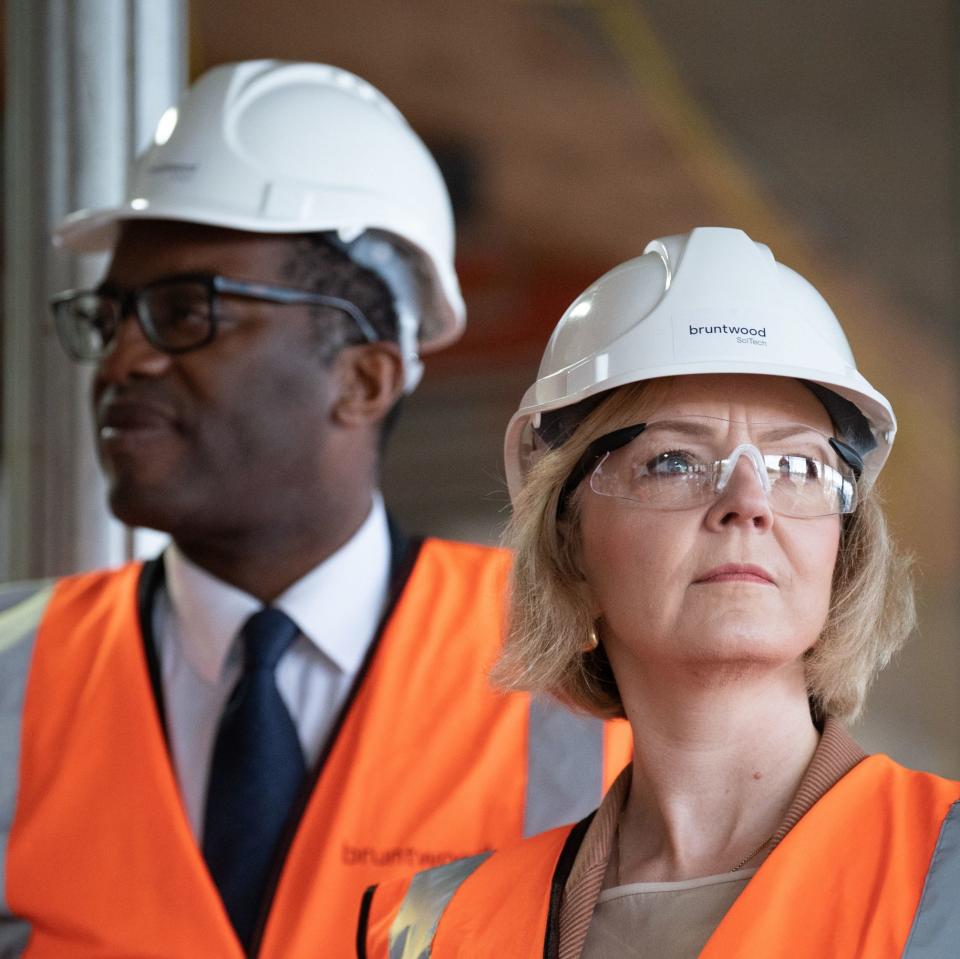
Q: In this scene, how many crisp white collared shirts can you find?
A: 1